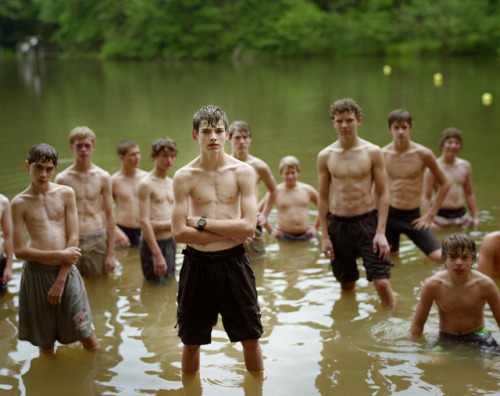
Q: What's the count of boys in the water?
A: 13